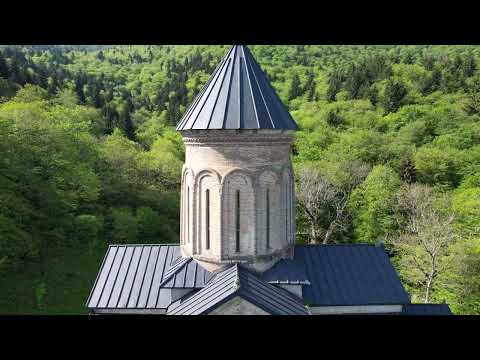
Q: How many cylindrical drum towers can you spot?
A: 1